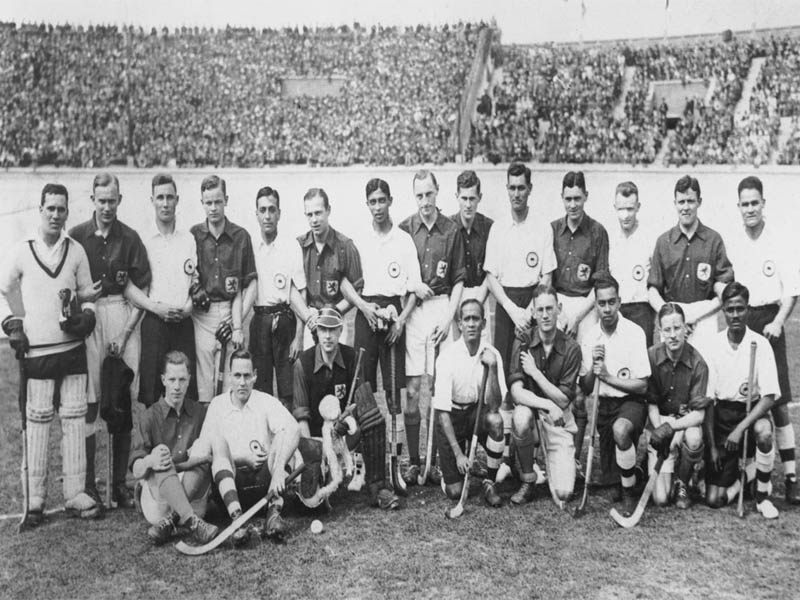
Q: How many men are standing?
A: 14